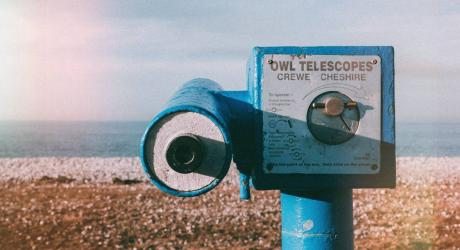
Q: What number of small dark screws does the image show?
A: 4